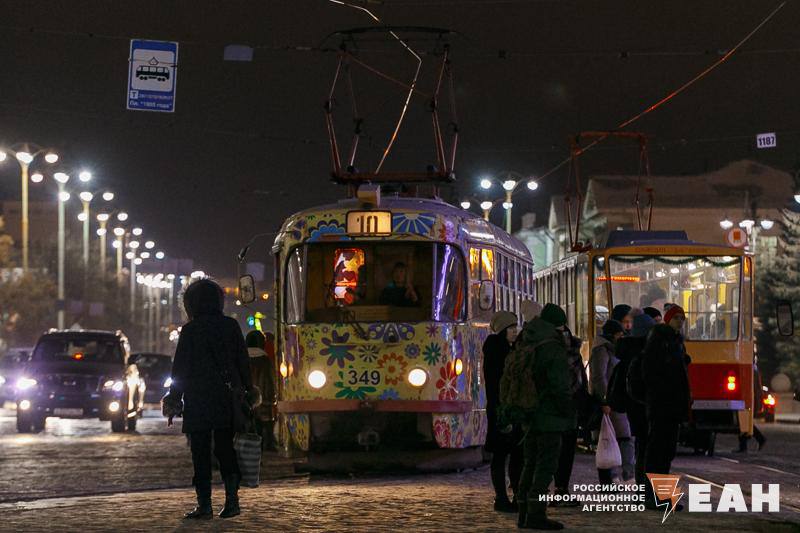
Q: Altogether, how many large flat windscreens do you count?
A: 2